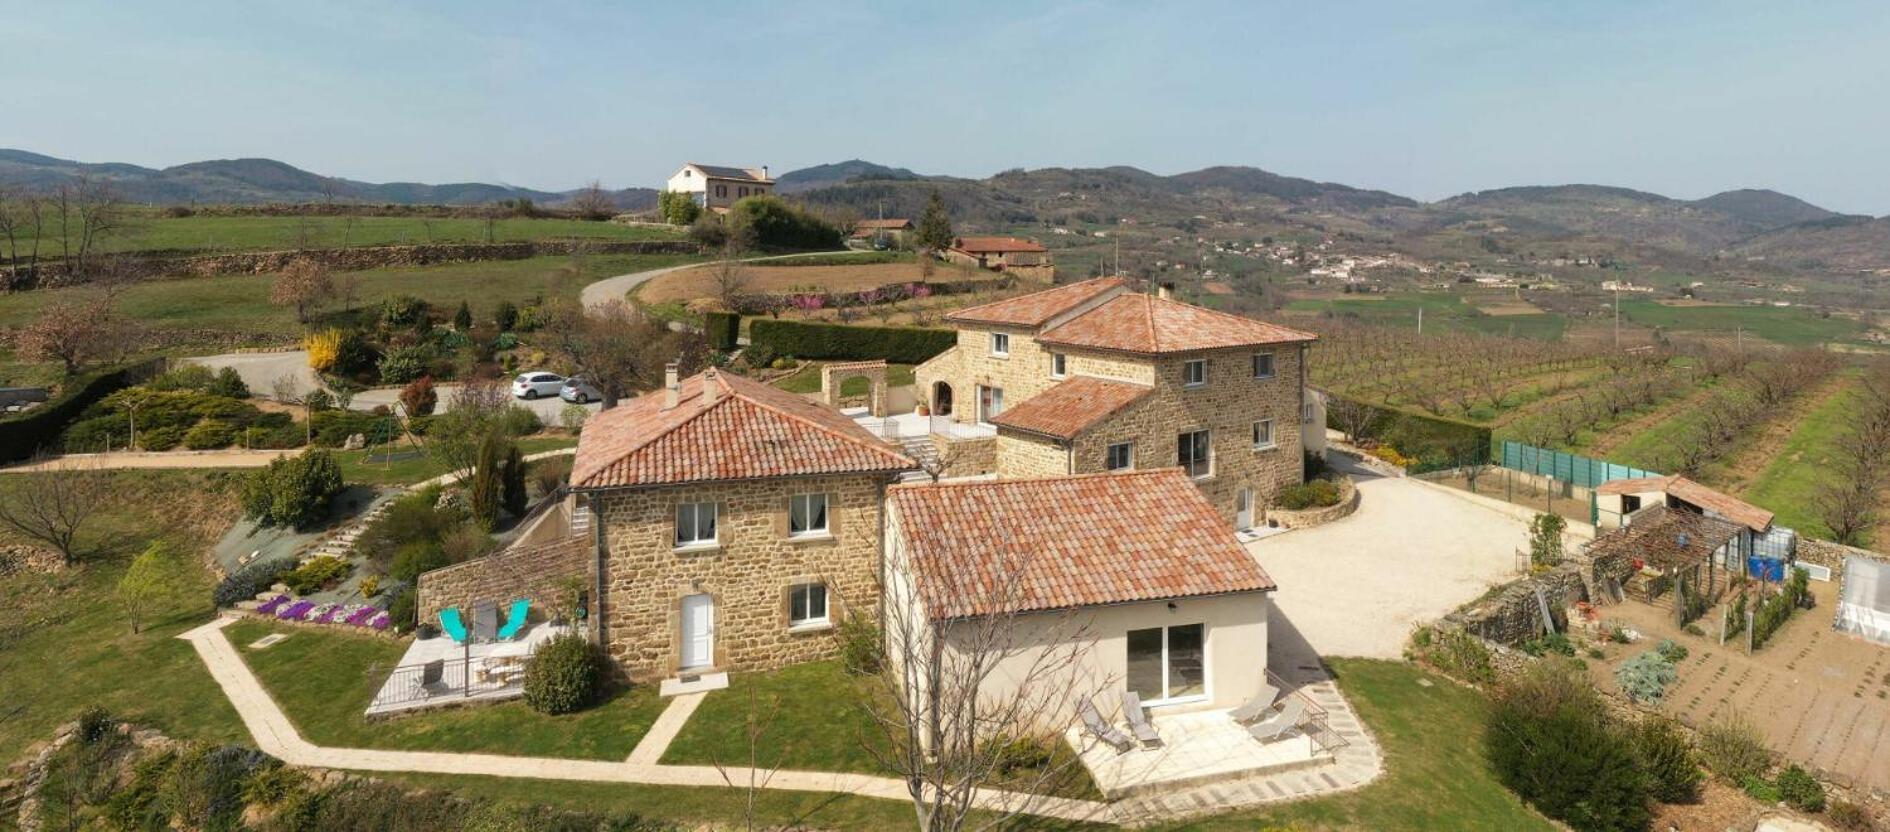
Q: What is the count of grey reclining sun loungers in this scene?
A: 5